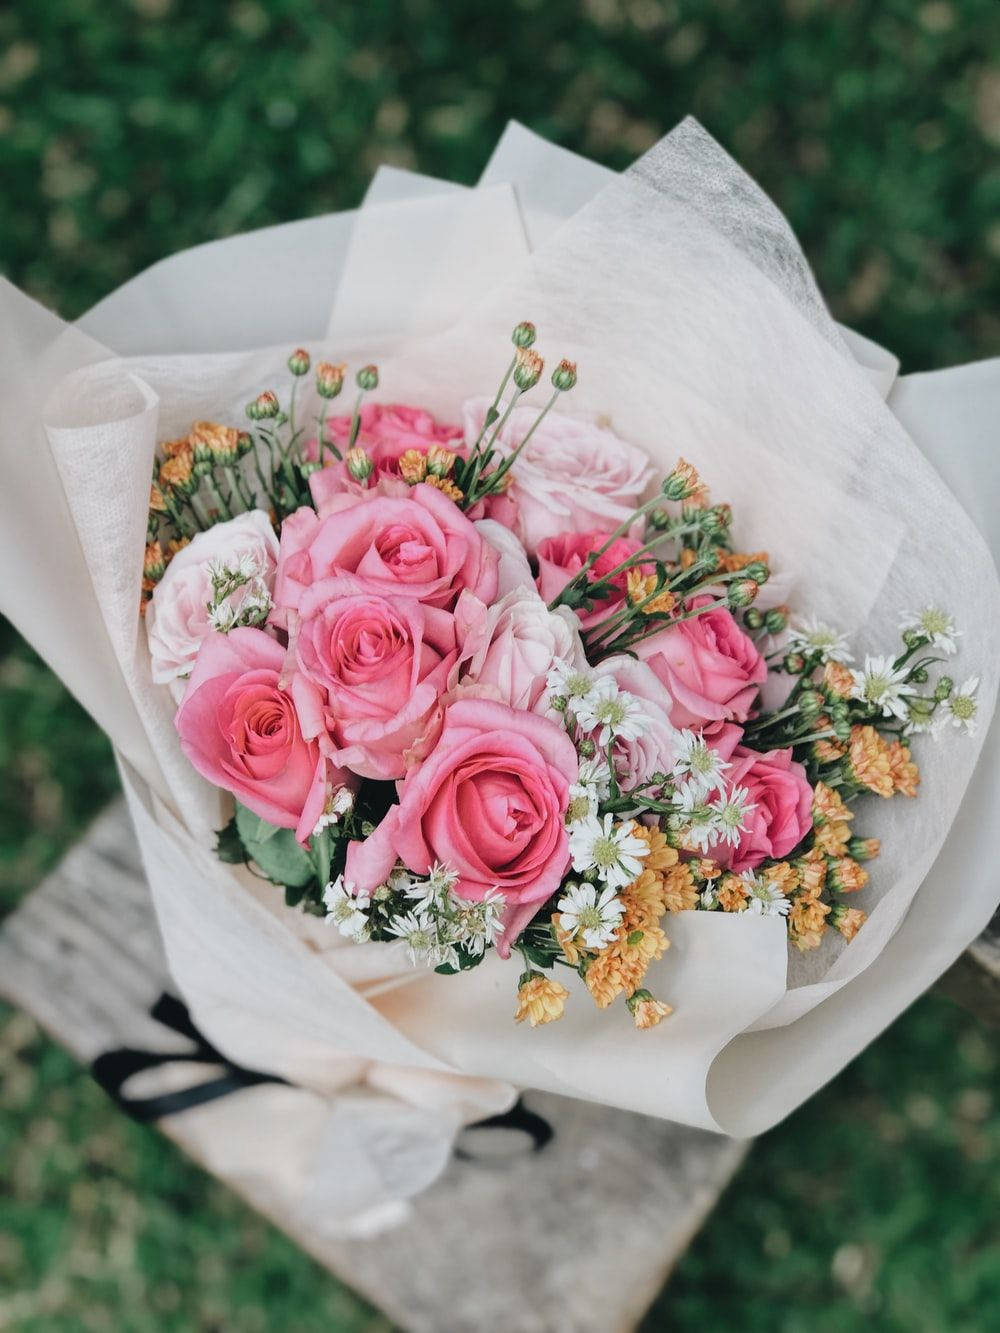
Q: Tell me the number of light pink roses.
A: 4